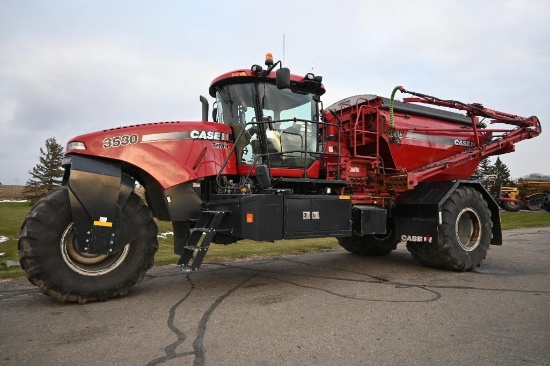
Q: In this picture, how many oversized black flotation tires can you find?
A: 3